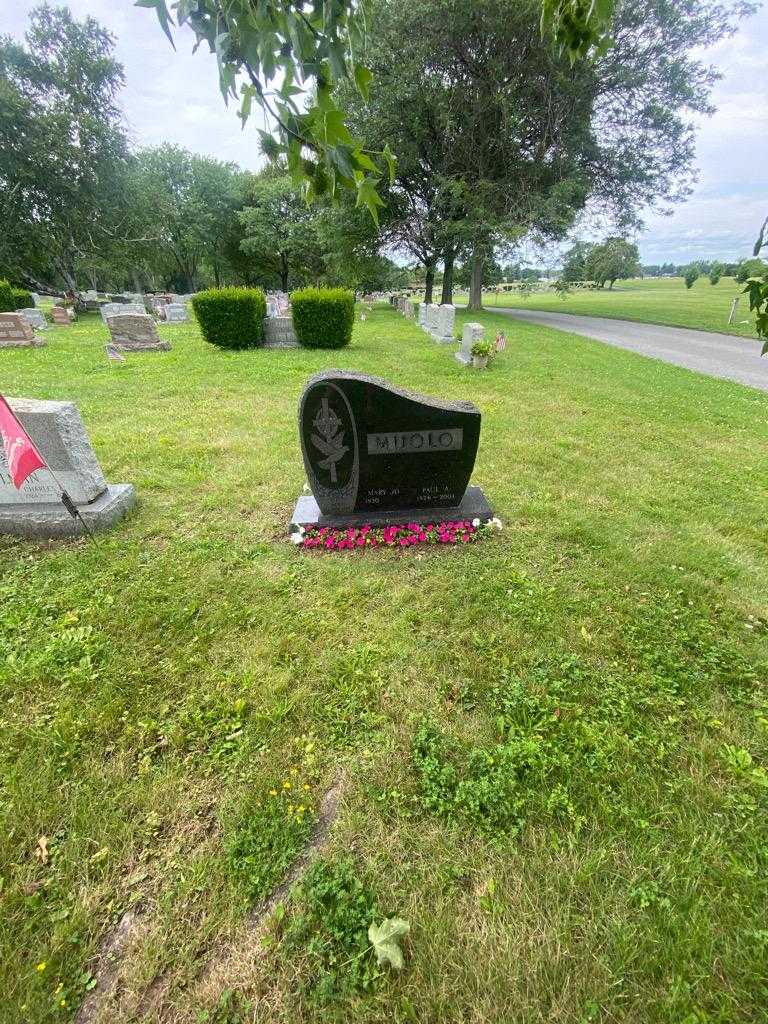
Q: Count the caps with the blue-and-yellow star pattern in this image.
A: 0